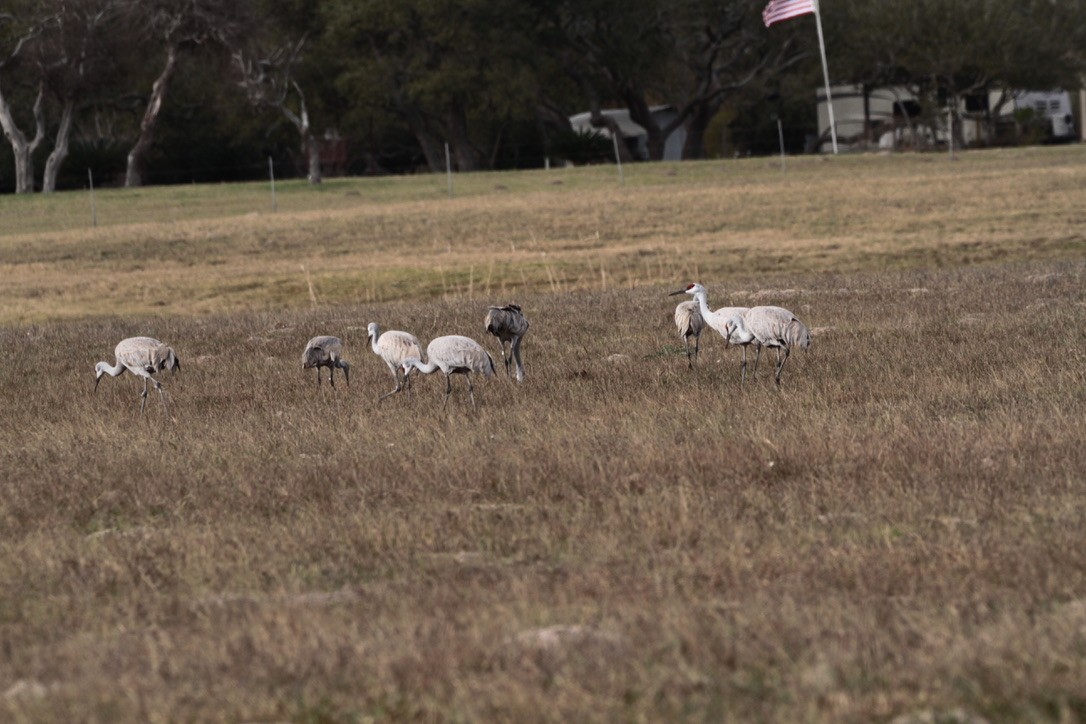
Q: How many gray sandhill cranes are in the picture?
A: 8